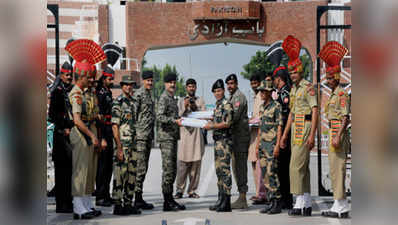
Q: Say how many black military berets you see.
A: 4